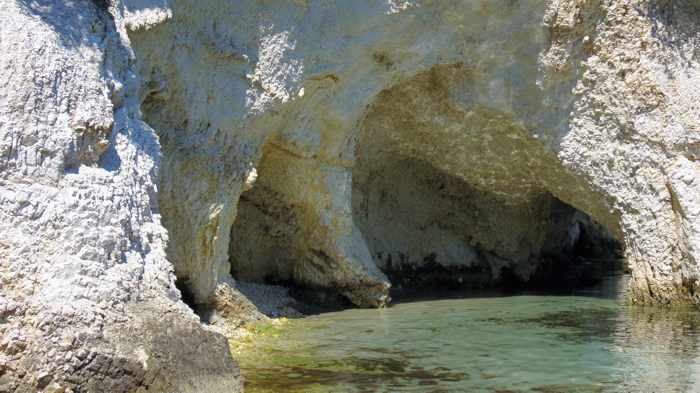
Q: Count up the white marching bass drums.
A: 0